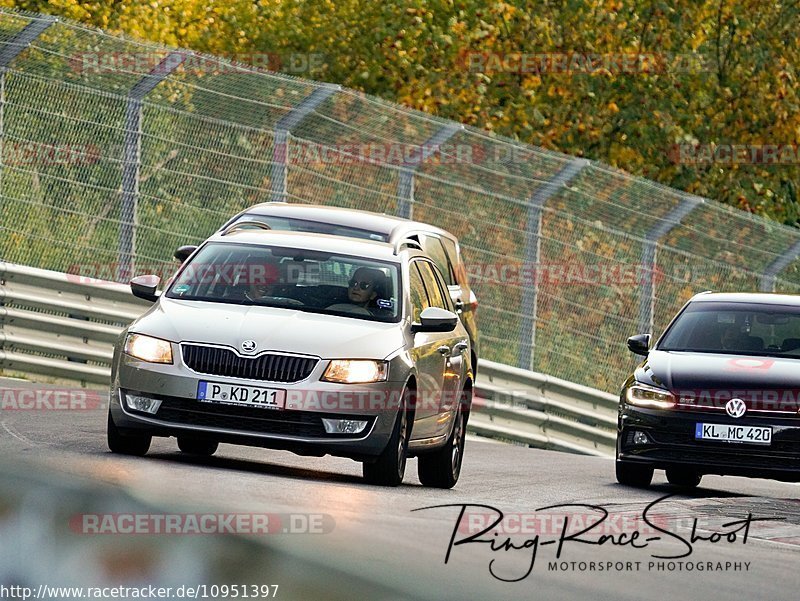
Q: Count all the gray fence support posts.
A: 7